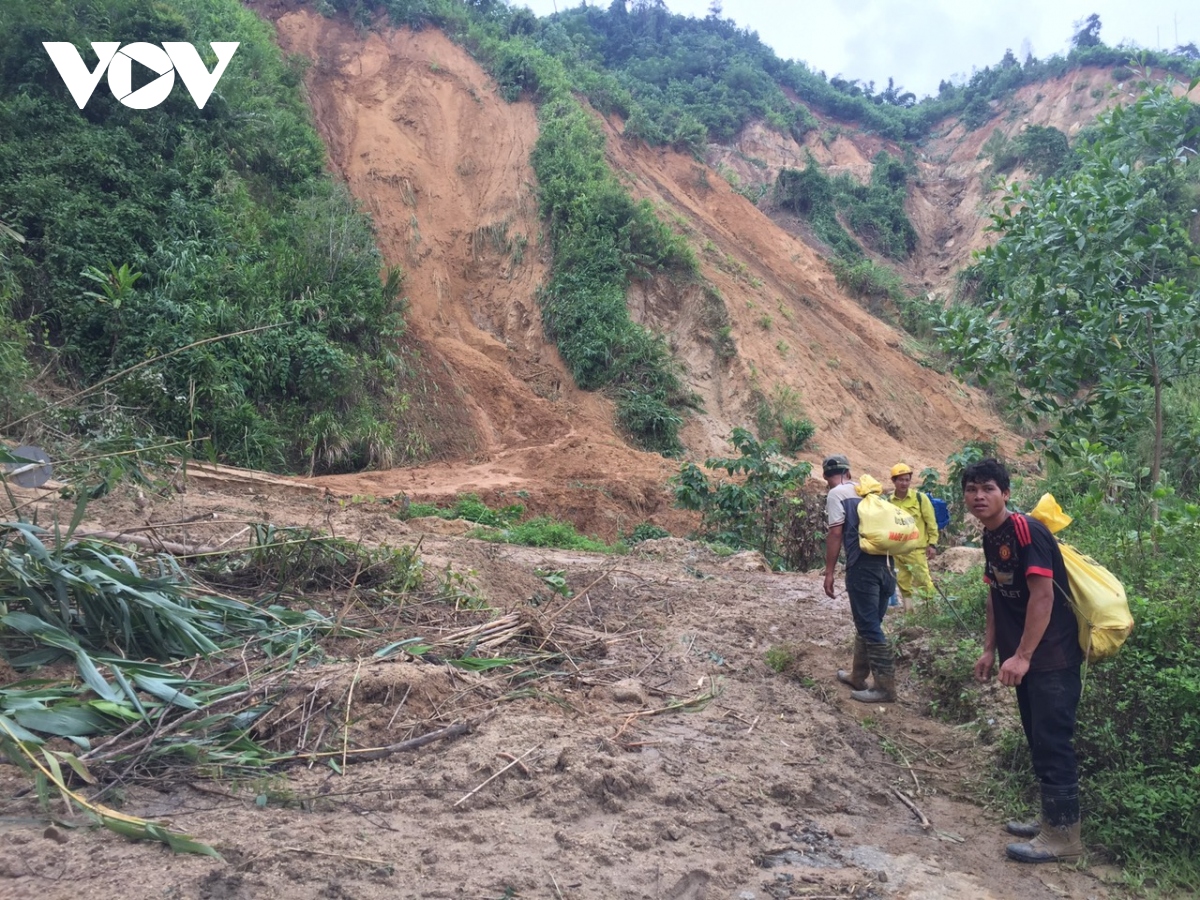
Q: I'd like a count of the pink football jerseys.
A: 0